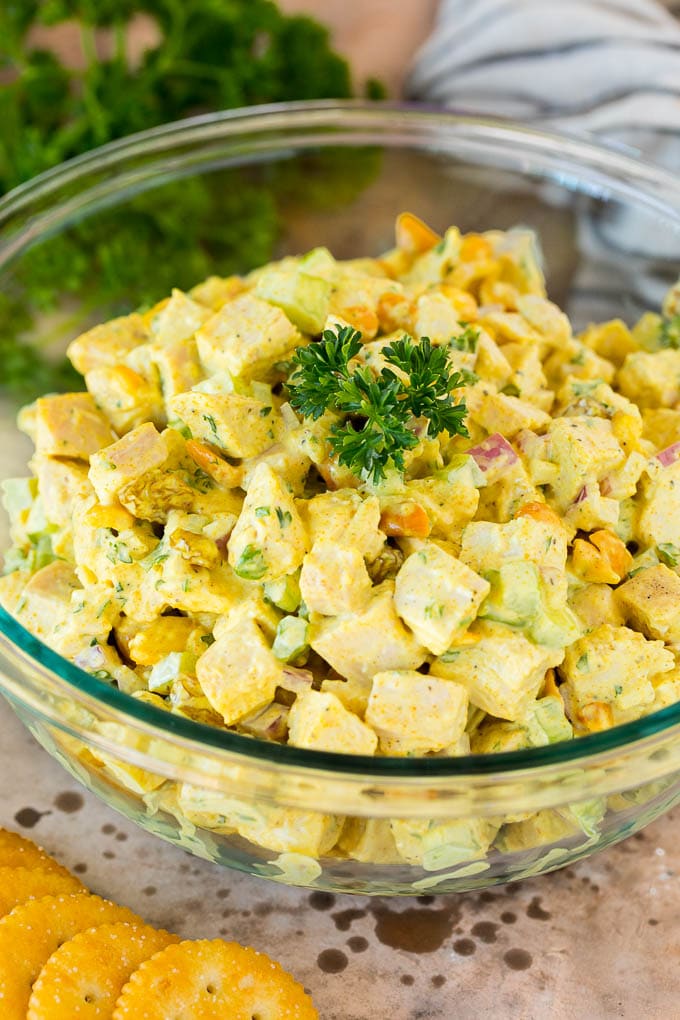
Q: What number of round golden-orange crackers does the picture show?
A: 5